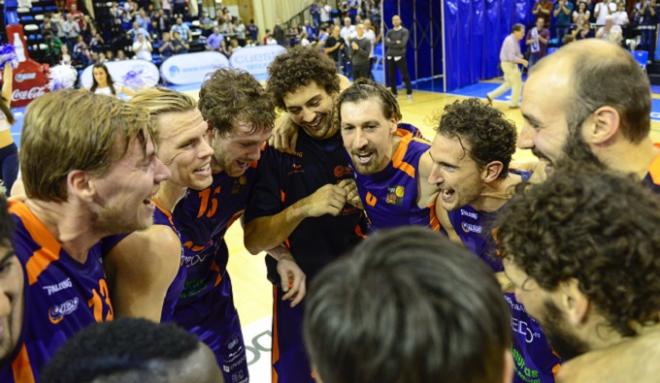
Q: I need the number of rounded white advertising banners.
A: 3